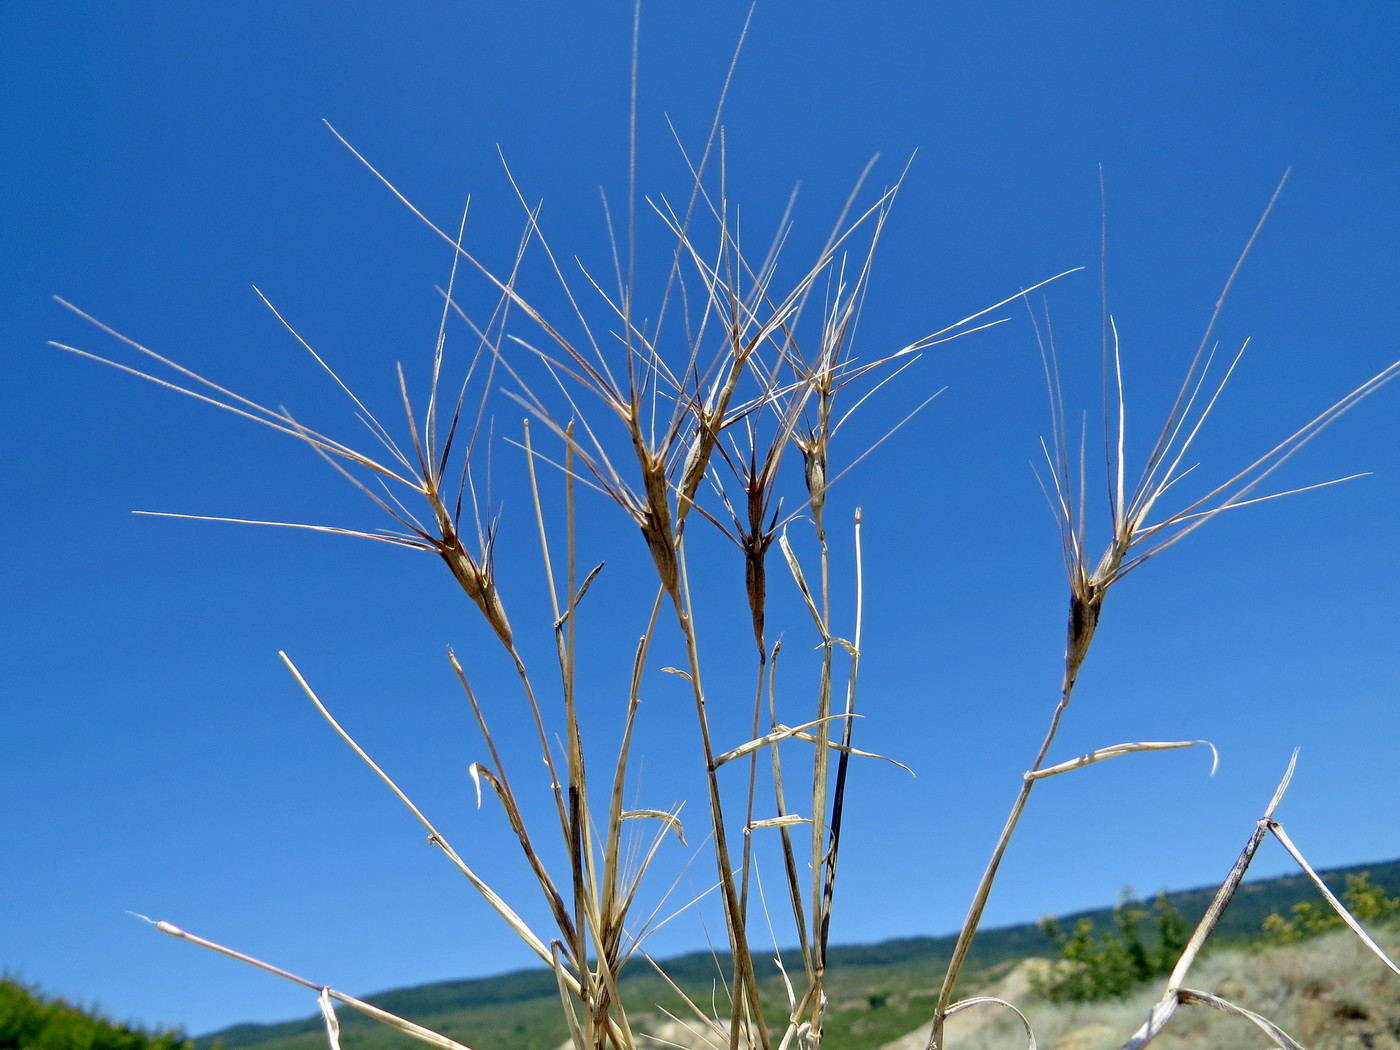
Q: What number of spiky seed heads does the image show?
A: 6